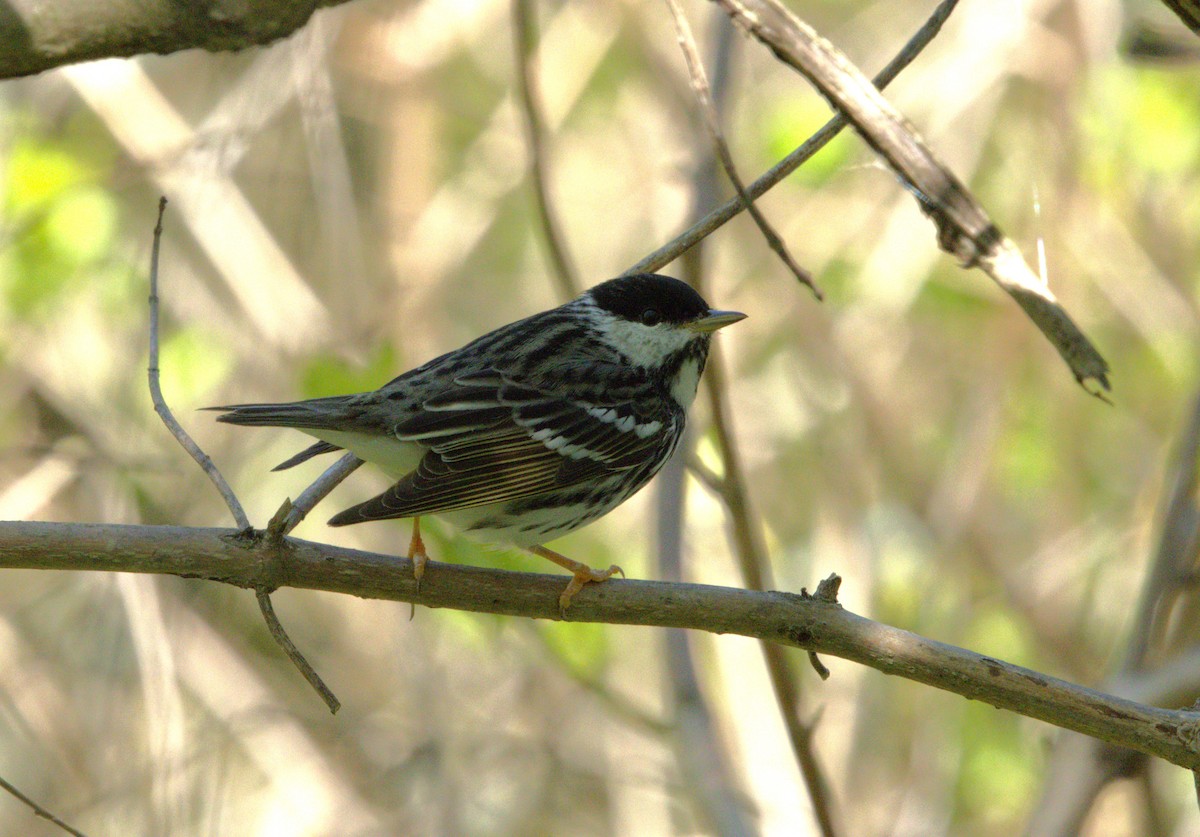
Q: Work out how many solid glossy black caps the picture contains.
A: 1